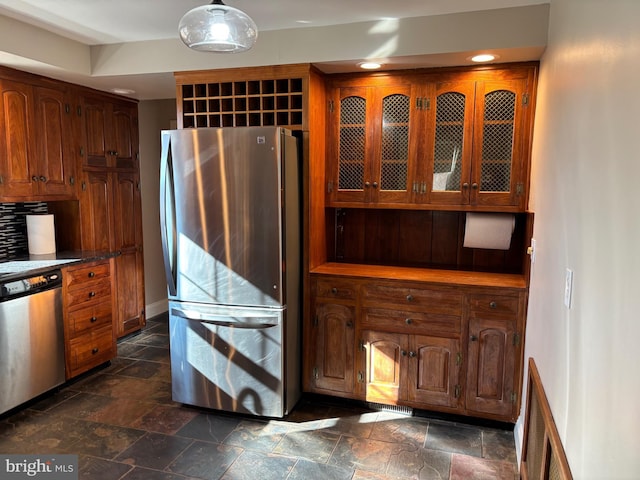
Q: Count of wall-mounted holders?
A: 1